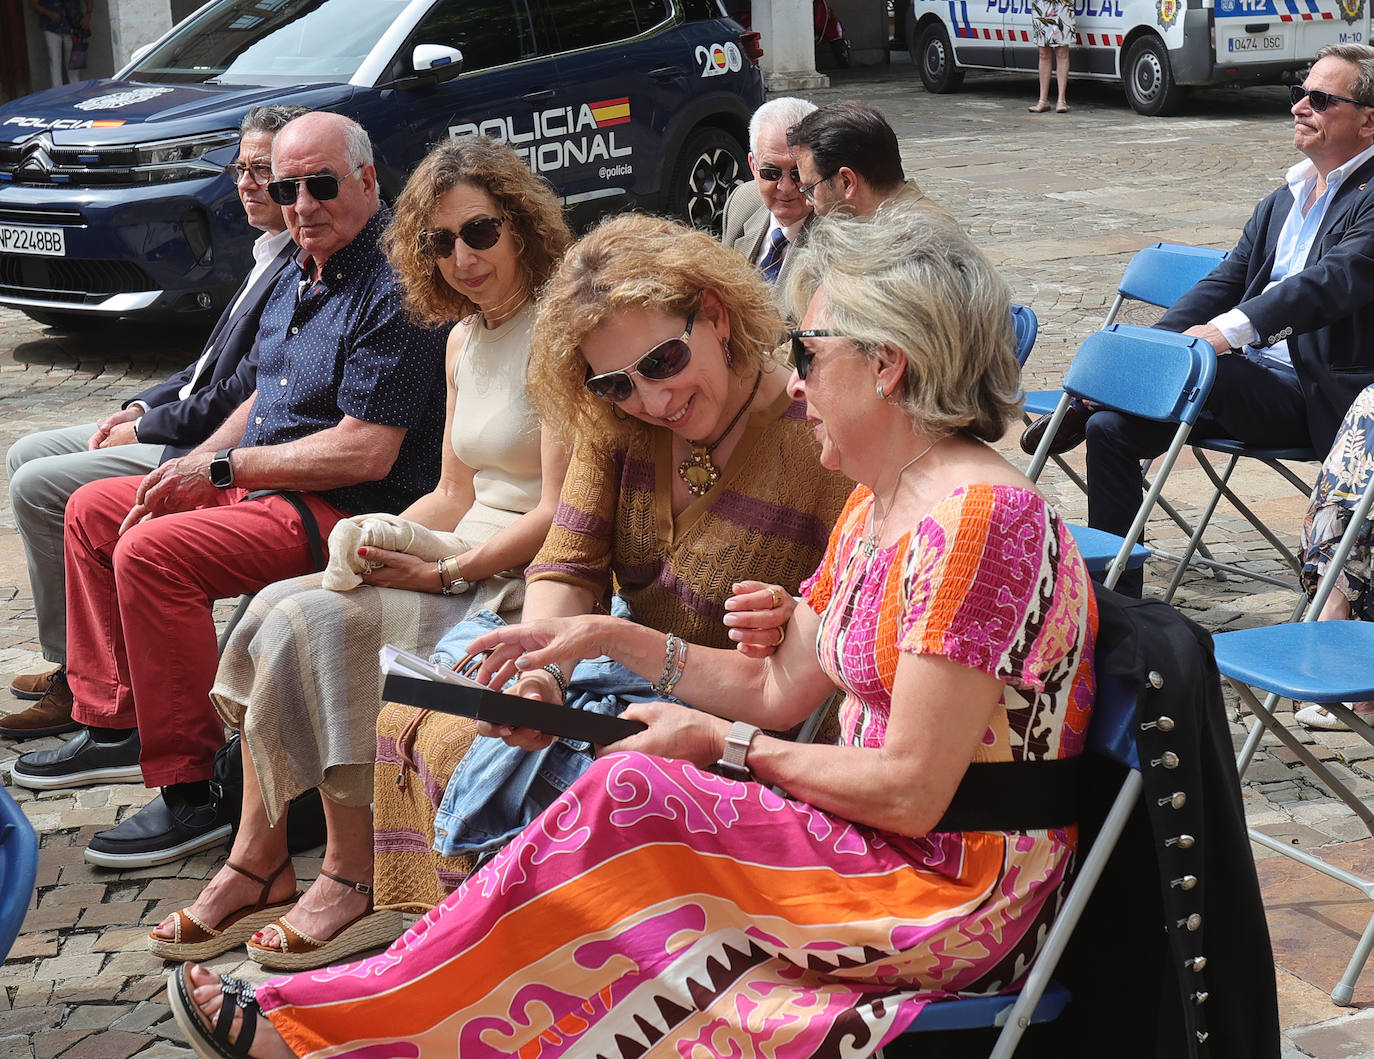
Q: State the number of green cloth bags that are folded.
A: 0